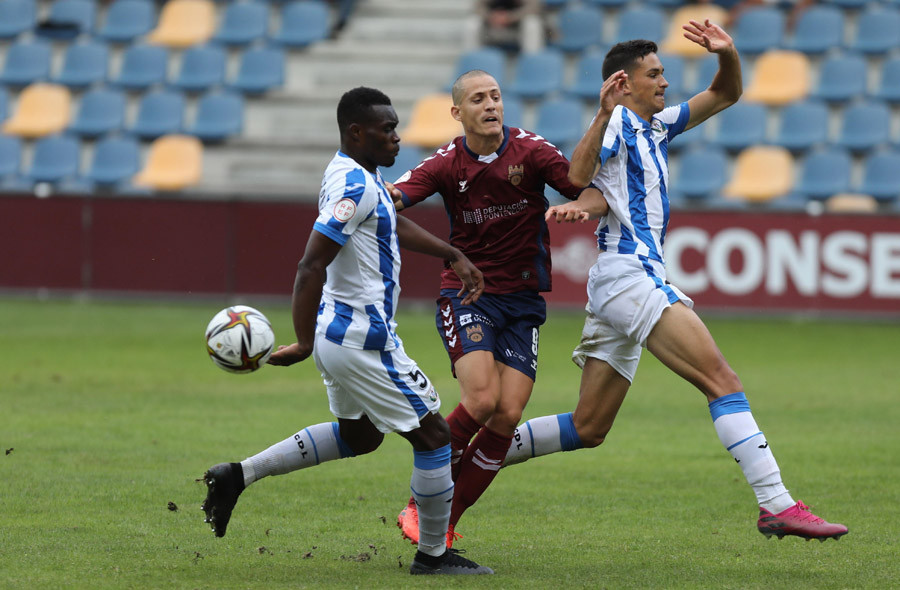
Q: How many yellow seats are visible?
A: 8